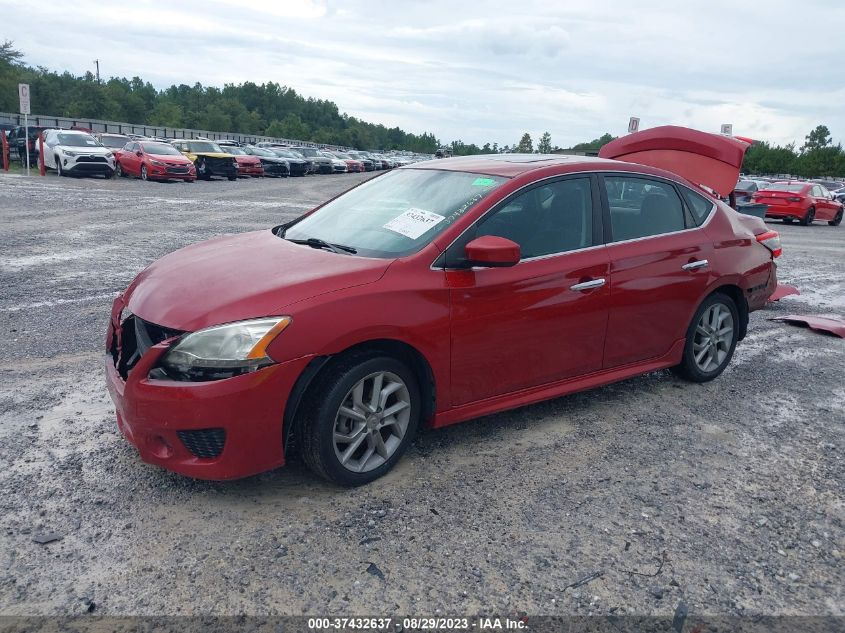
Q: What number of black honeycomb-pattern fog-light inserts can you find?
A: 1